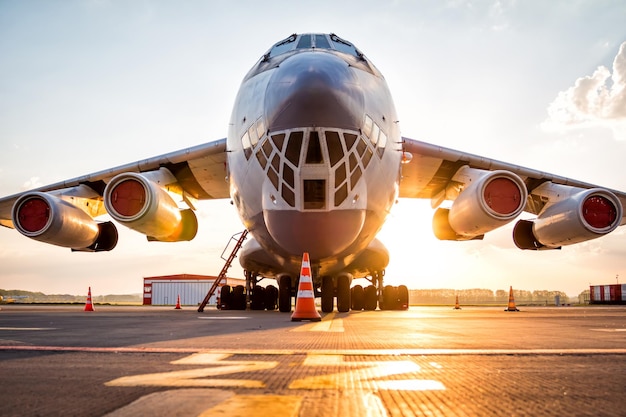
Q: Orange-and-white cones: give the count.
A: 5